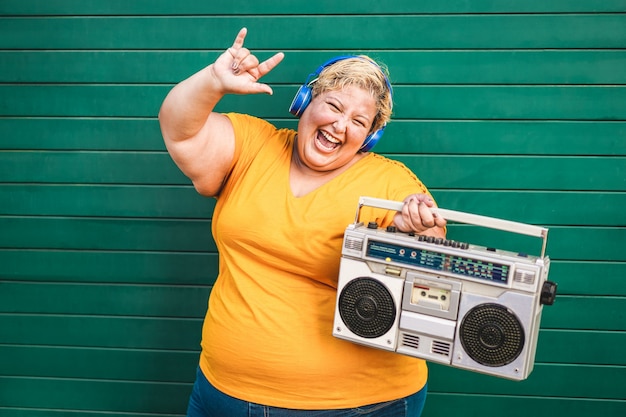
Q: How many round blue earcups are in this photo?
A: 2